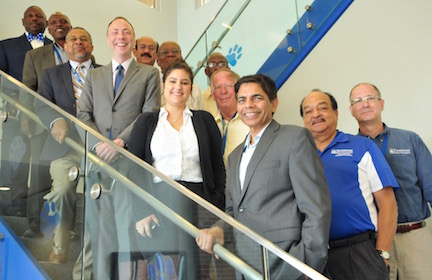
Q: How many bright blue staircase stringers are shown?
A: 2